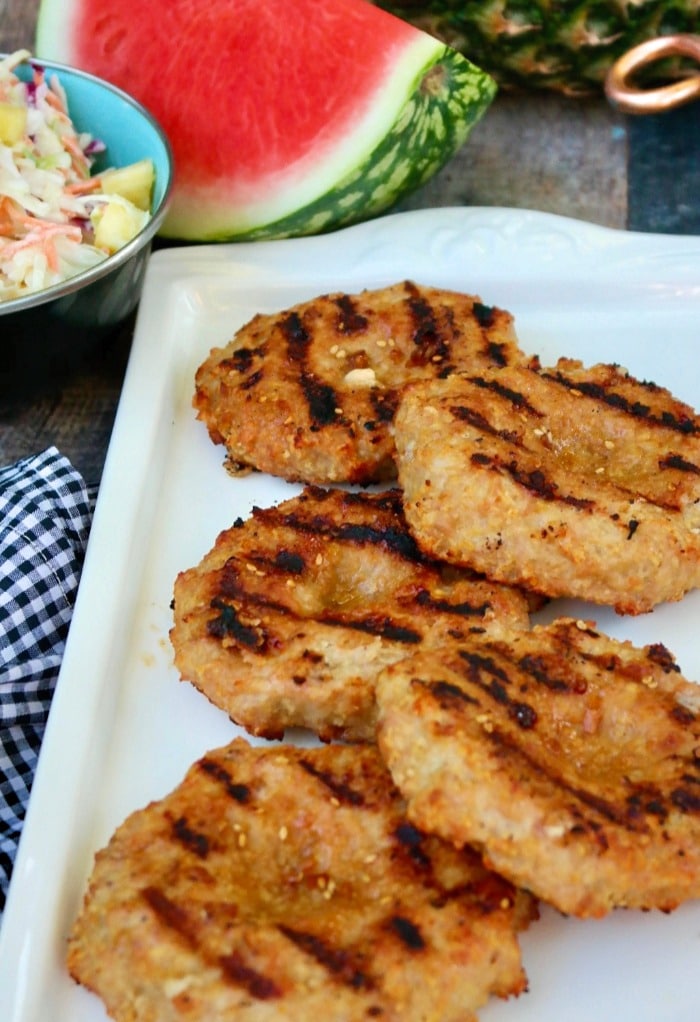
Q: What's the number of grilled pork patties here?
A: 5